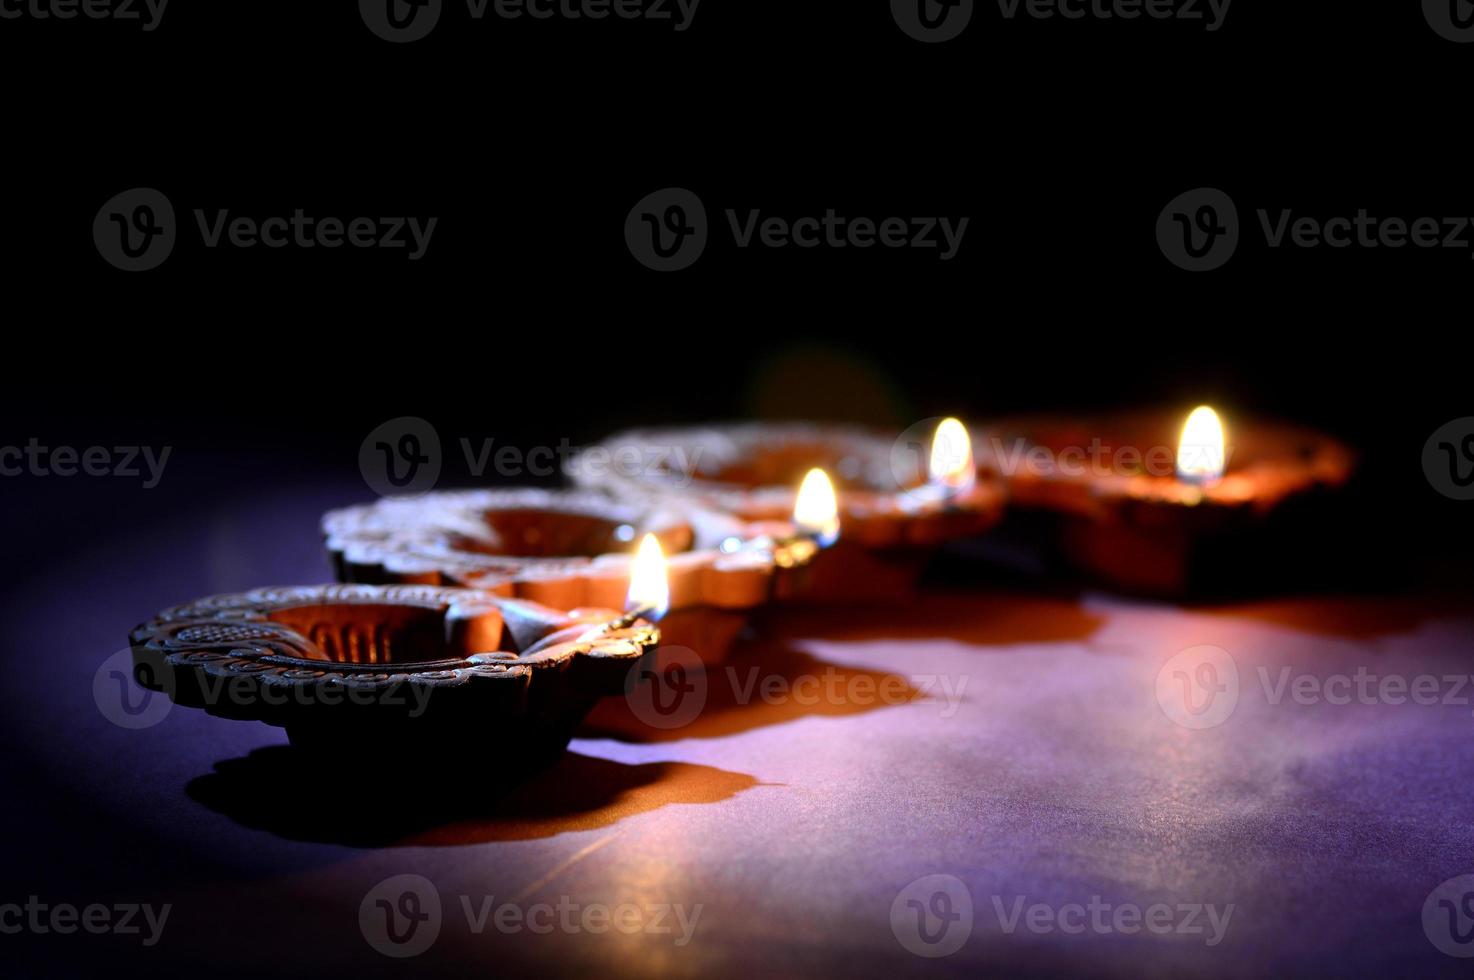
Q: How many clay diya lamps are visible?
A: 4